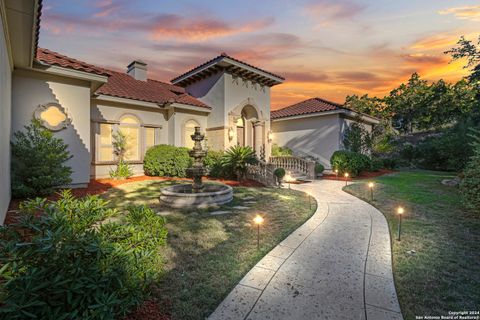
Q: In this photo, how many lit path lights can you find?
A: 7